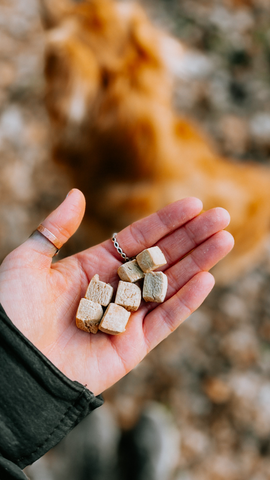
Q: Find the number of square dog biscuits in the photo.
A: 7